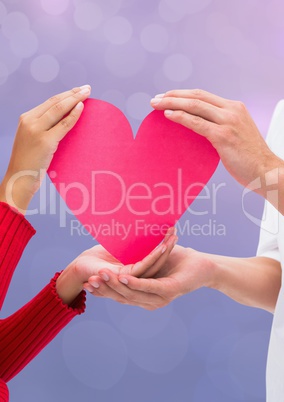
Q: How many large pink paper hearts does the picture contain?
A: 1